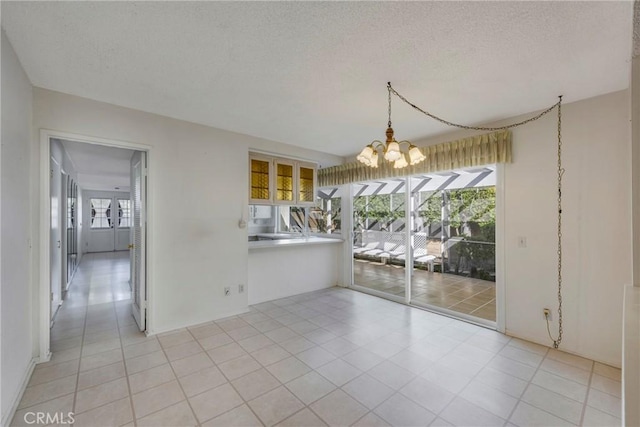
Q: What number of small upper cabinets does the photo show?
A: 3